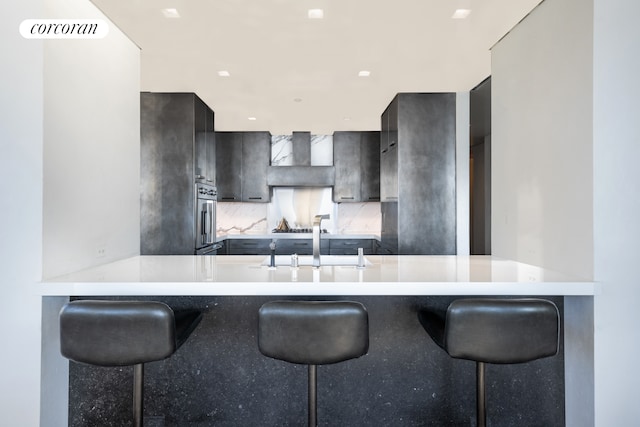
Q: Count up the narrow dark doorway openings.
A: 1